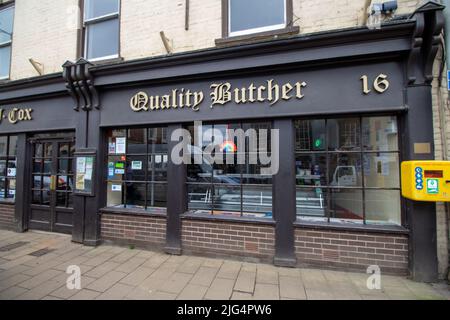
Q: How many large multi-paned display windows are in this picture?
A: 3